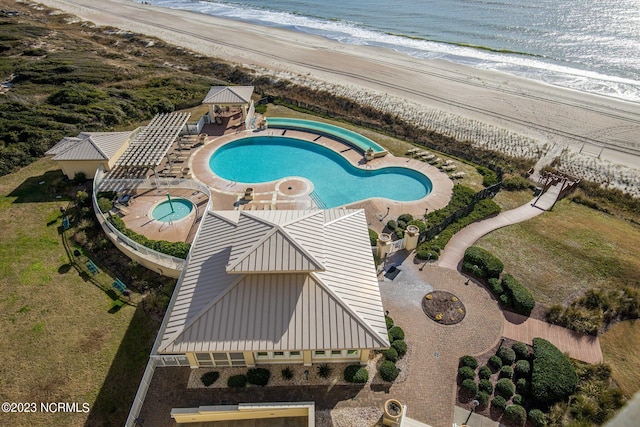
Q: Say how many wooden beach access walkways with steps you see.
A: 1